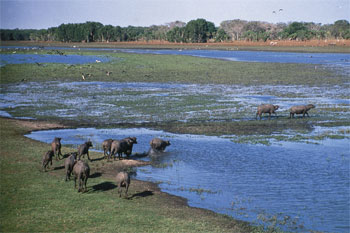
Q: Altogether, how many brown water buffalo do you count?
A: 12